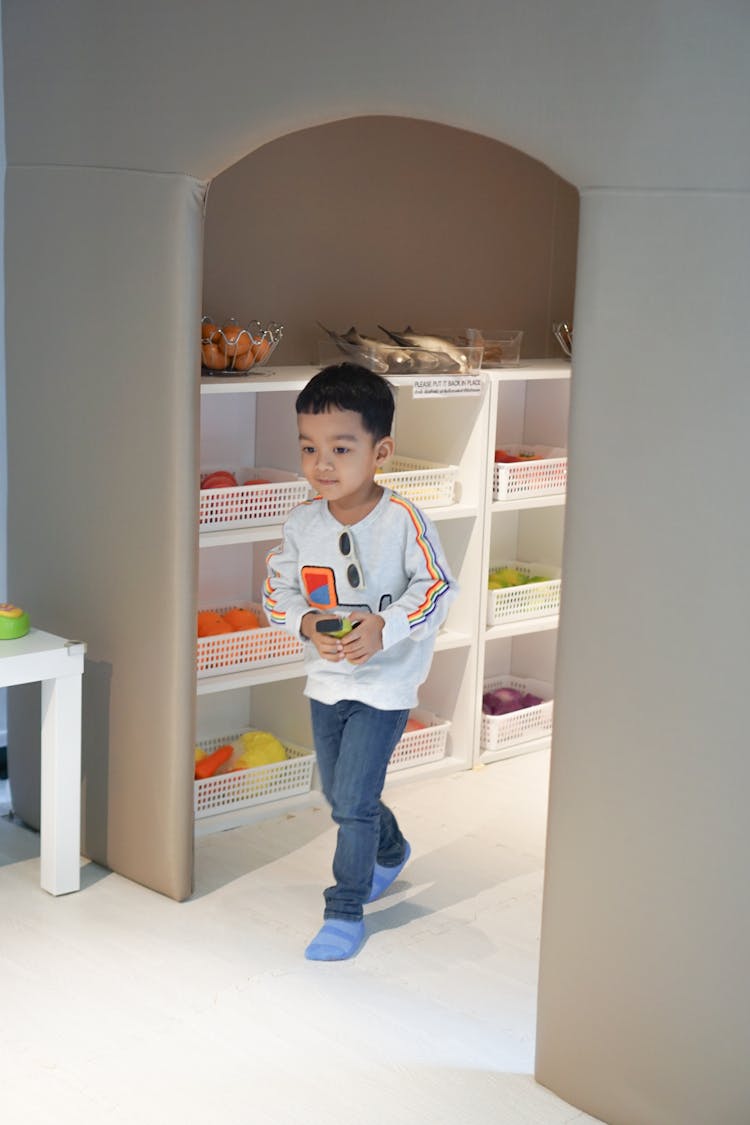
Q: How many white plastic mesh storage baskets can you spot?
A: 8